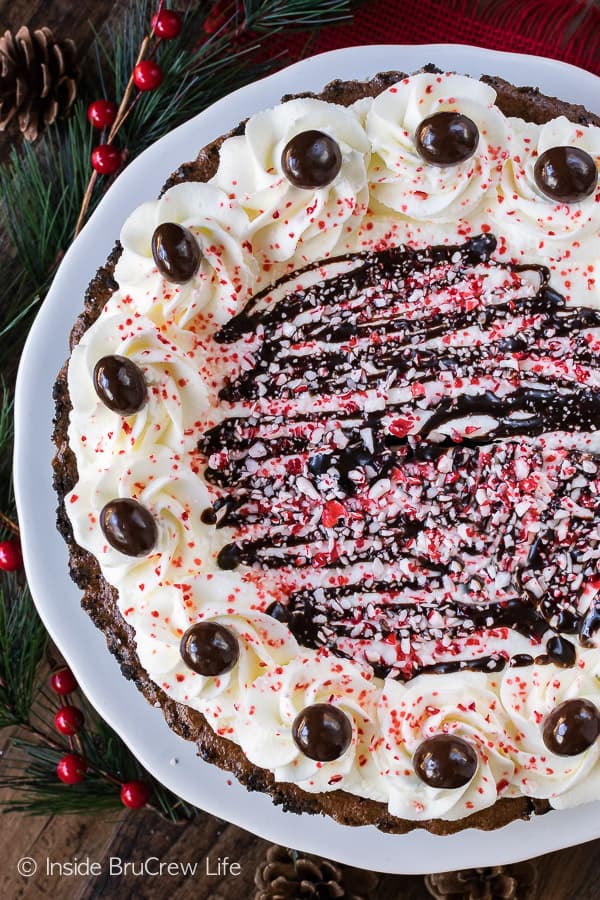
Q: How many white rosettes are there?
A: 10